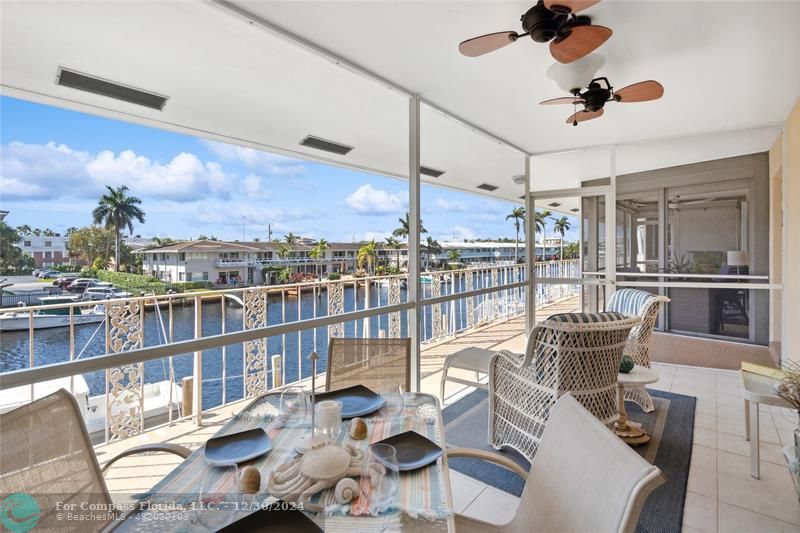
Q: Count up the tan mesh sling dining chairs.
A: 3